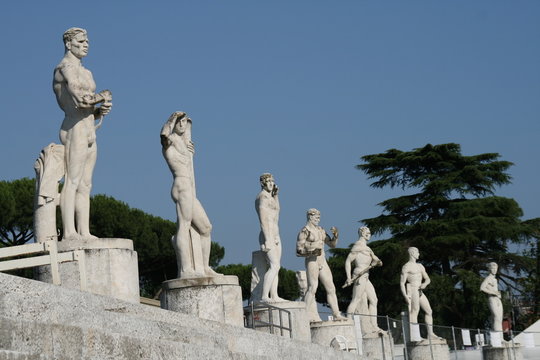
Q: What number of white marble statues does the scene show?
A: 7